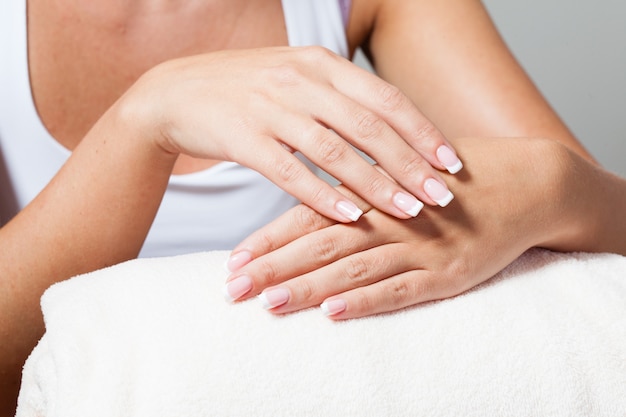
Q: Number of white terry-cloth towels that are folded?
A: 1